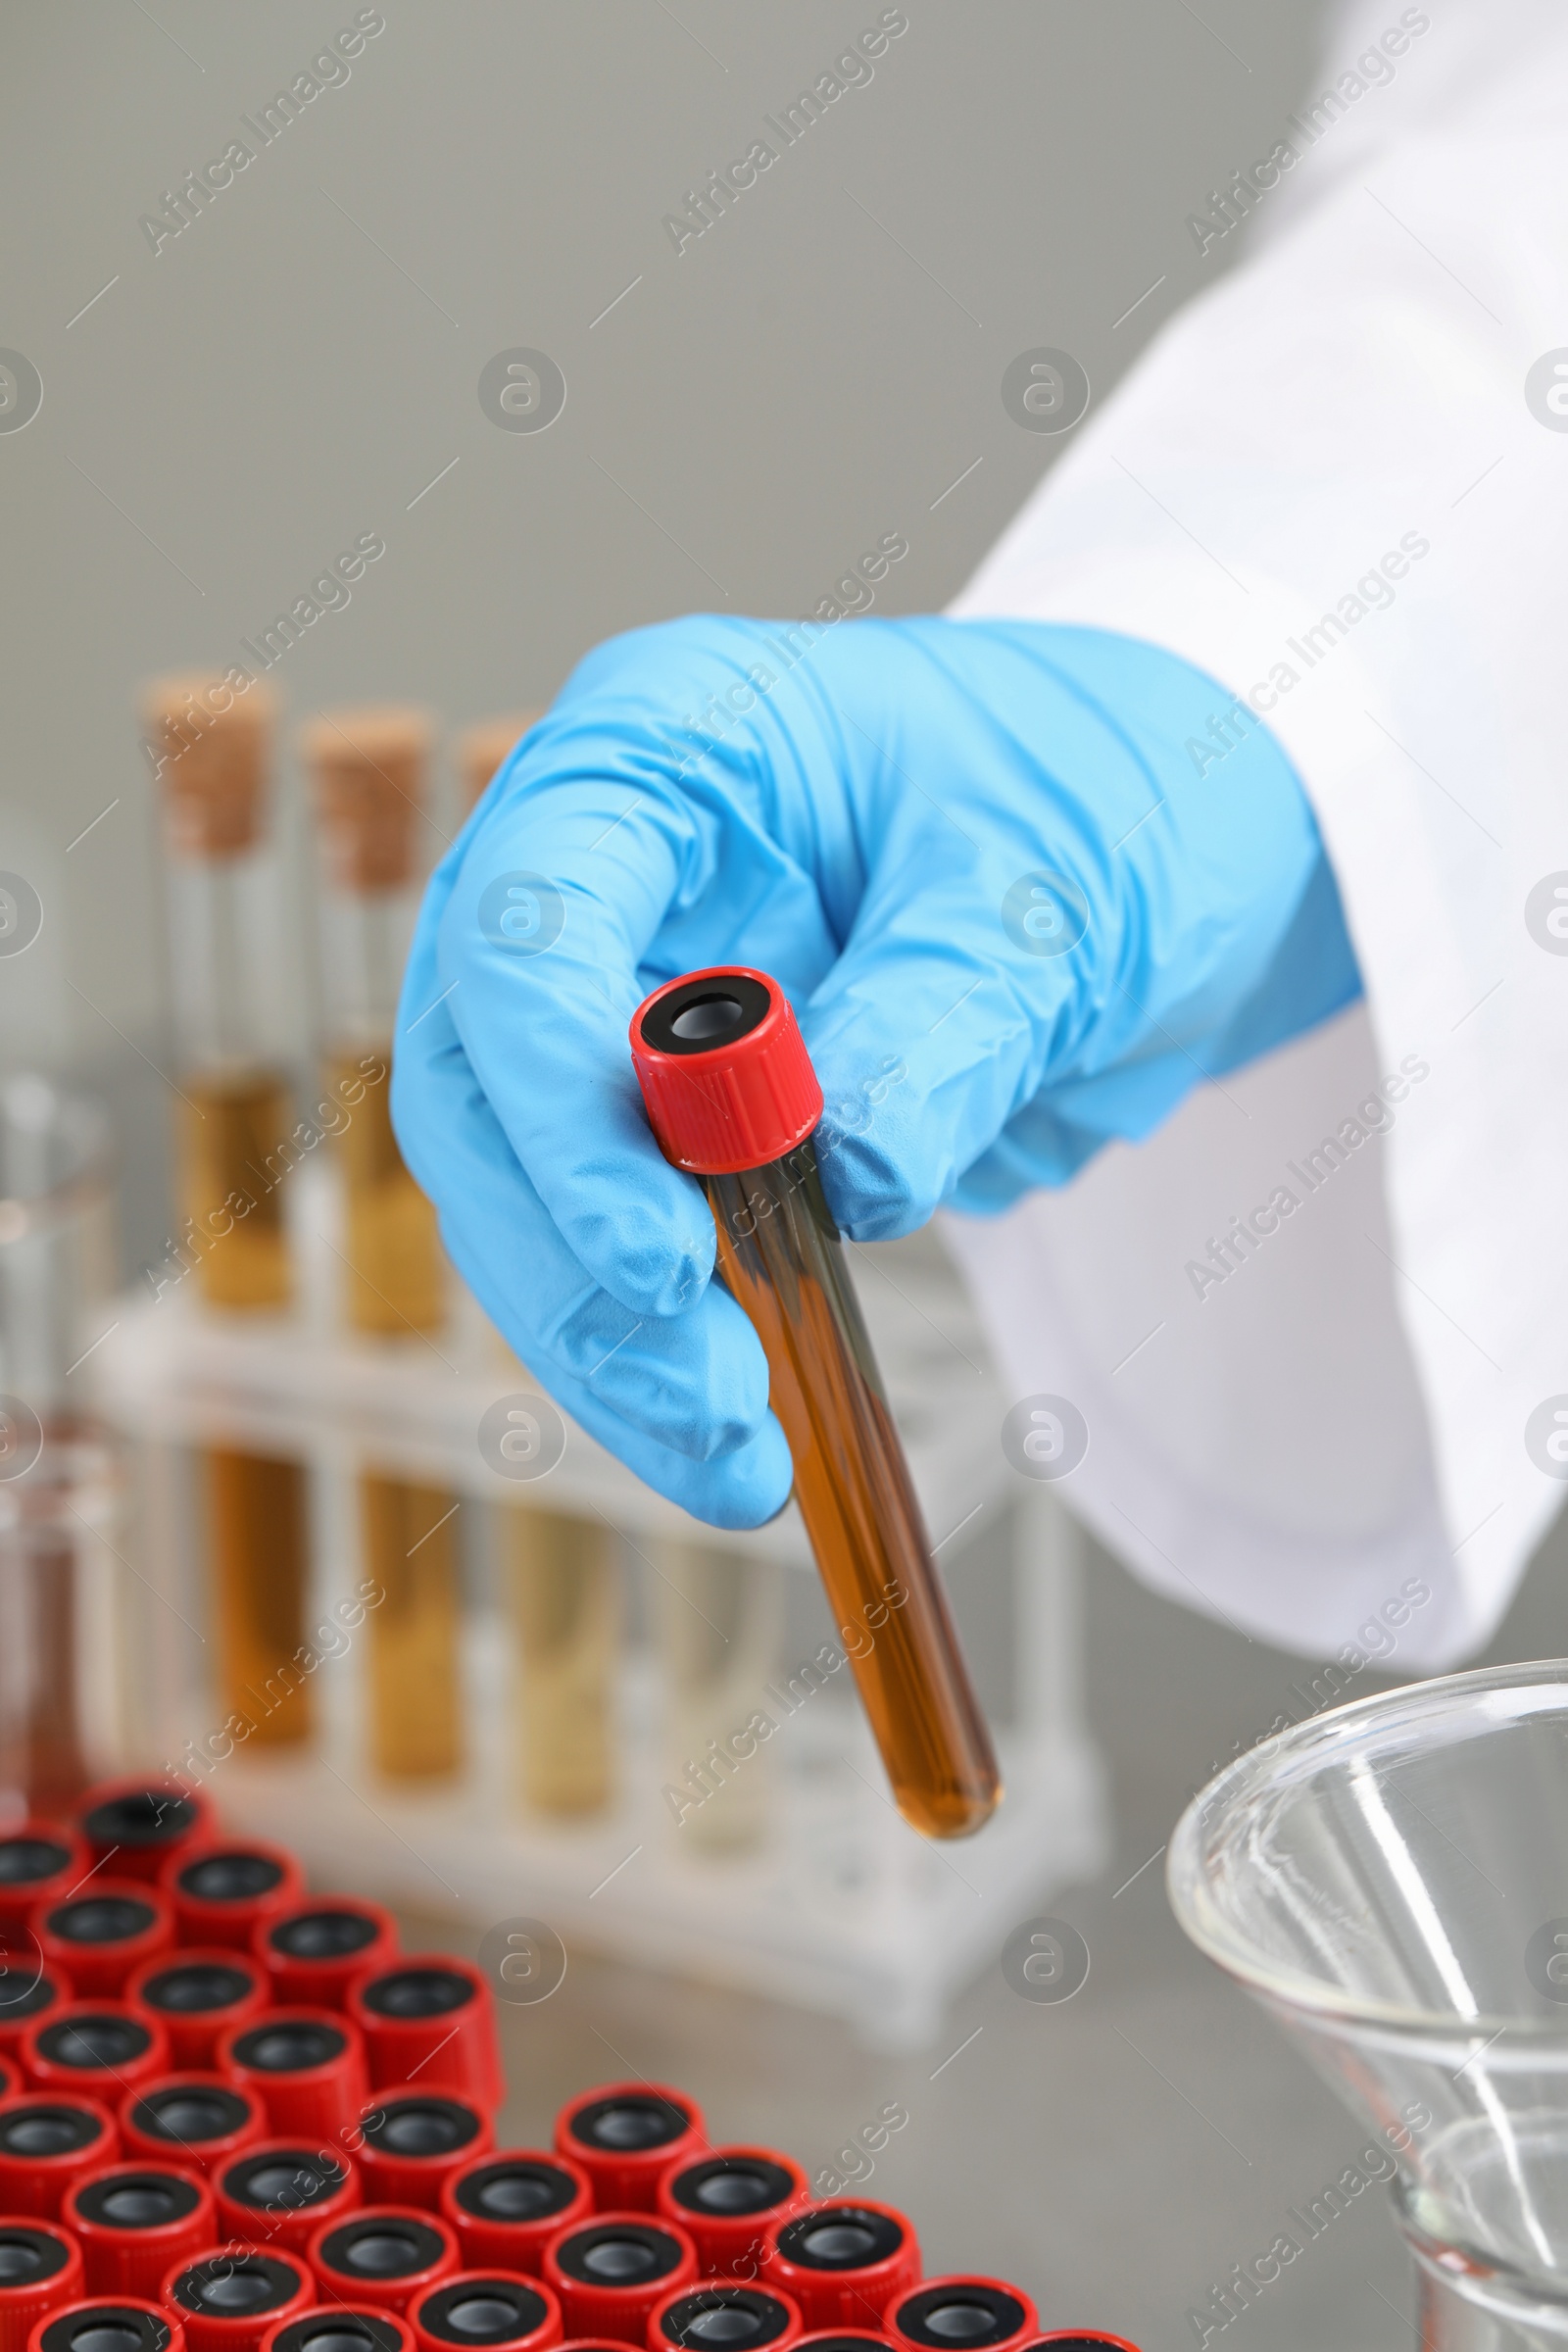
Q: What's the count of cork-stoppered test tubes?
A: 3